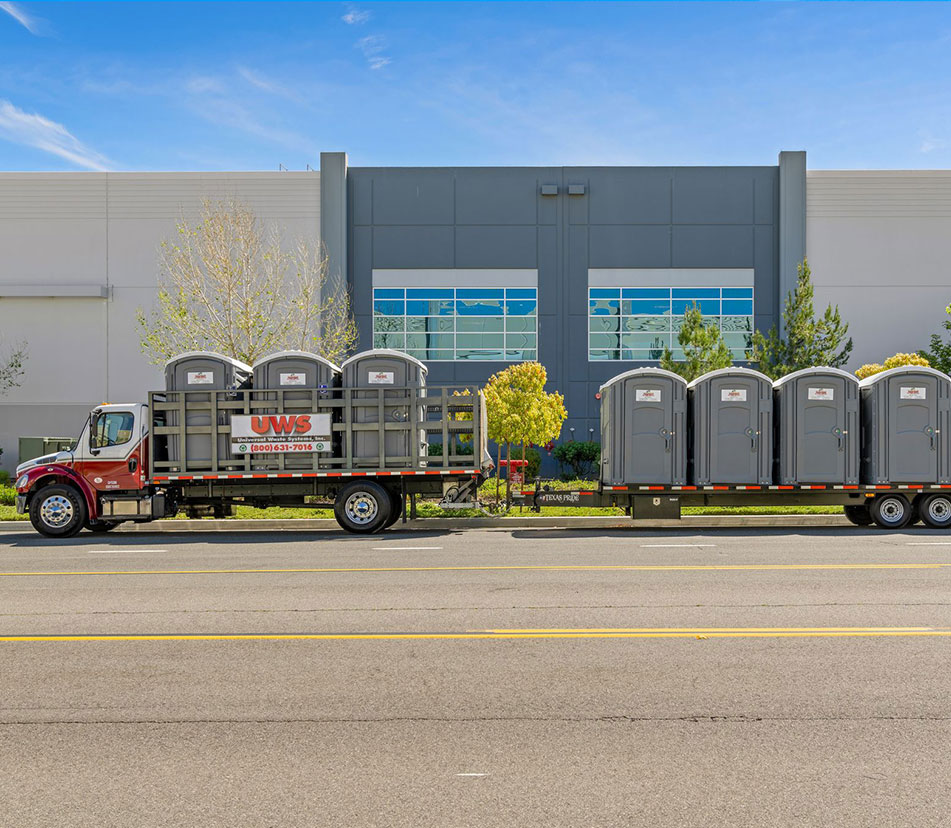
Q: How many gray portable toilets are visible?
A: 7